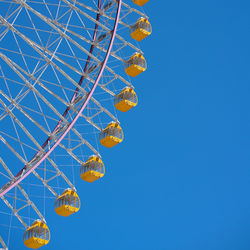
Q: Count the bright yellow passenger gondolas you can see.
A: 8